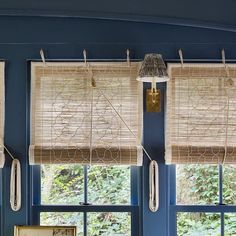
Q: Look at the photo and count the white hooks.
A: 5